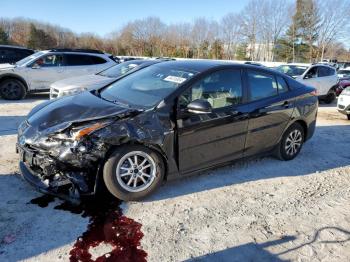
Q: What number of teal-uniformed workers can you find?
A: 0